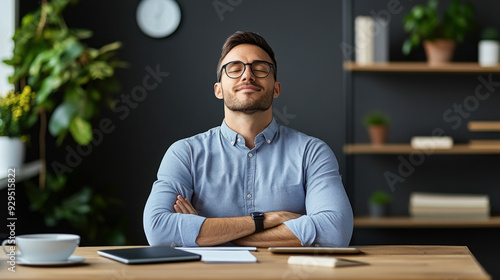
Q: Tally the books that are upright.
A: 2